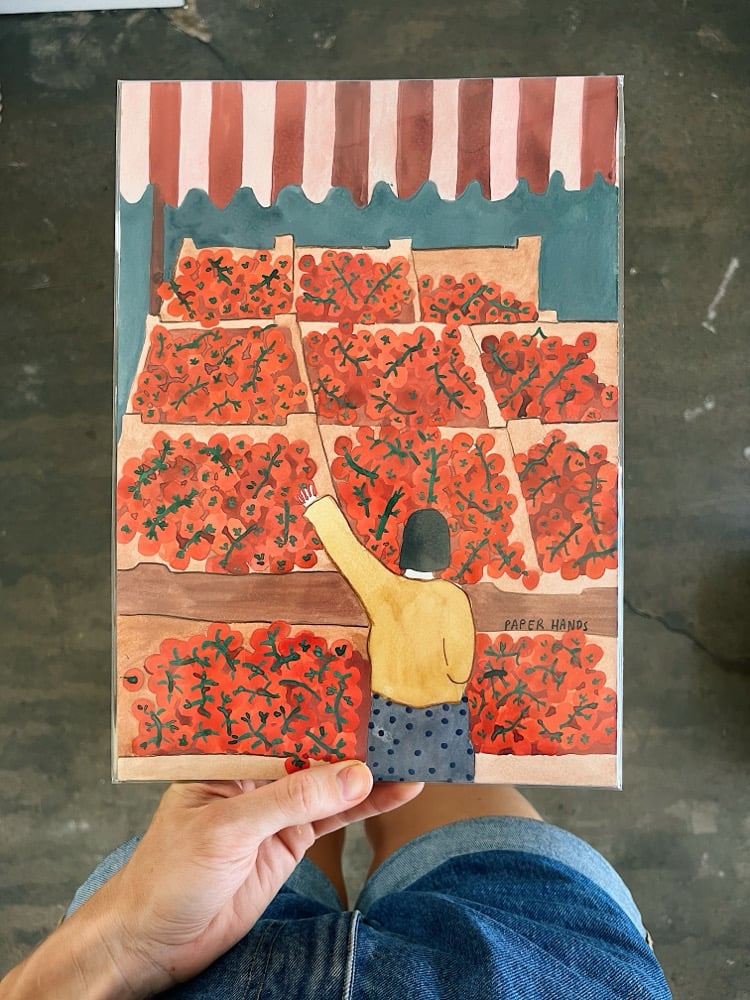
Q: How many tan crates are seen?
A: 11